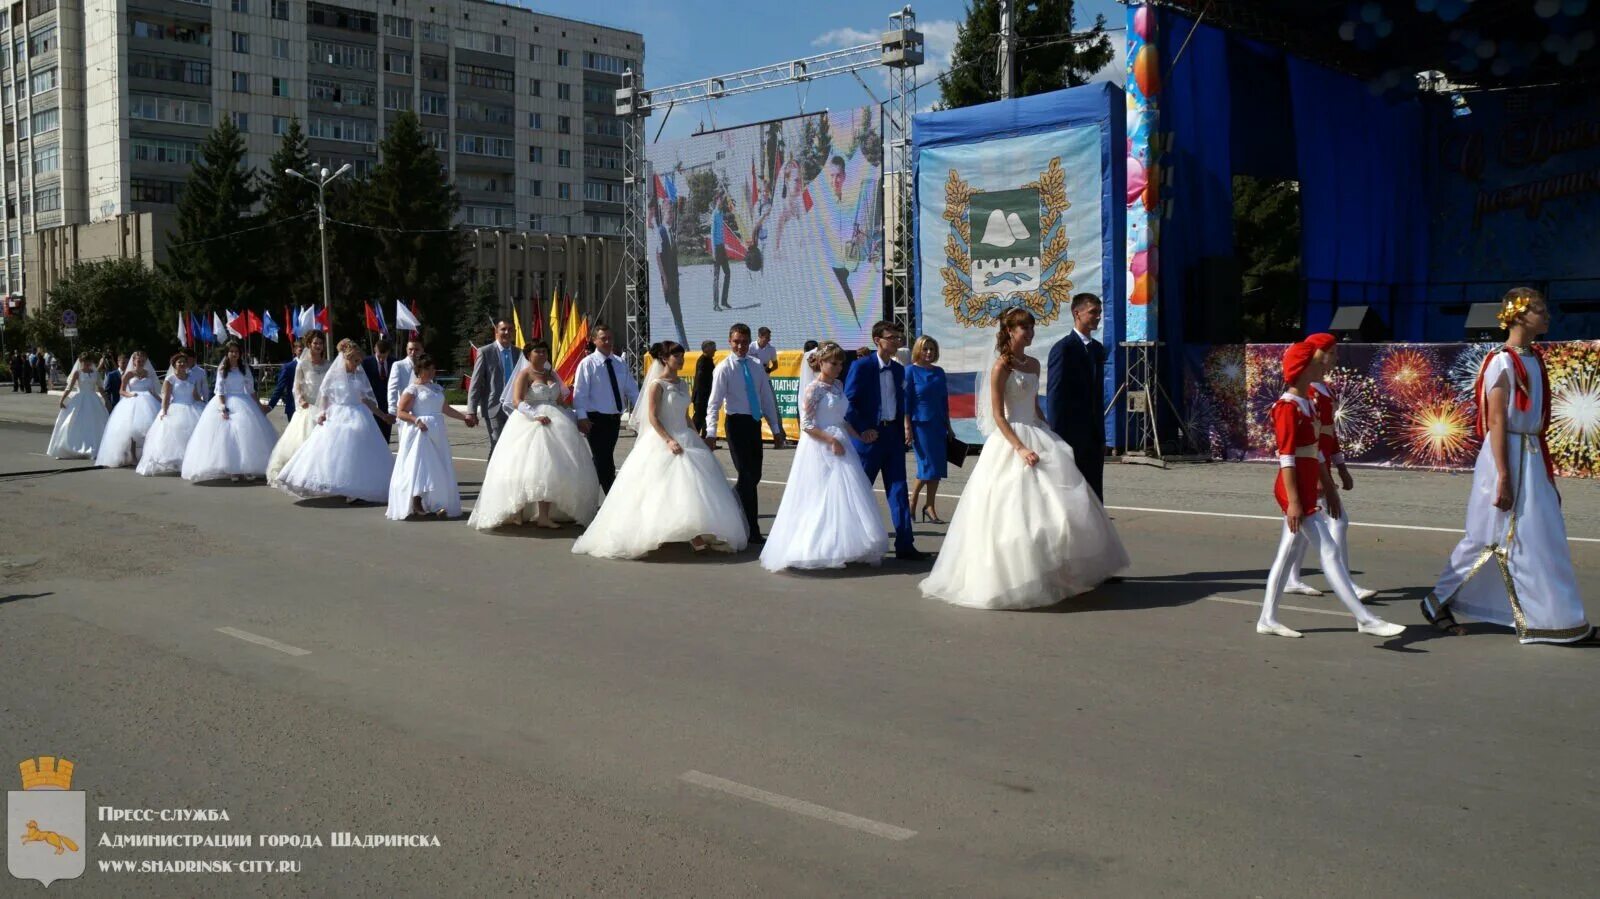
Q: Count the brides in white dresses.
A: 11